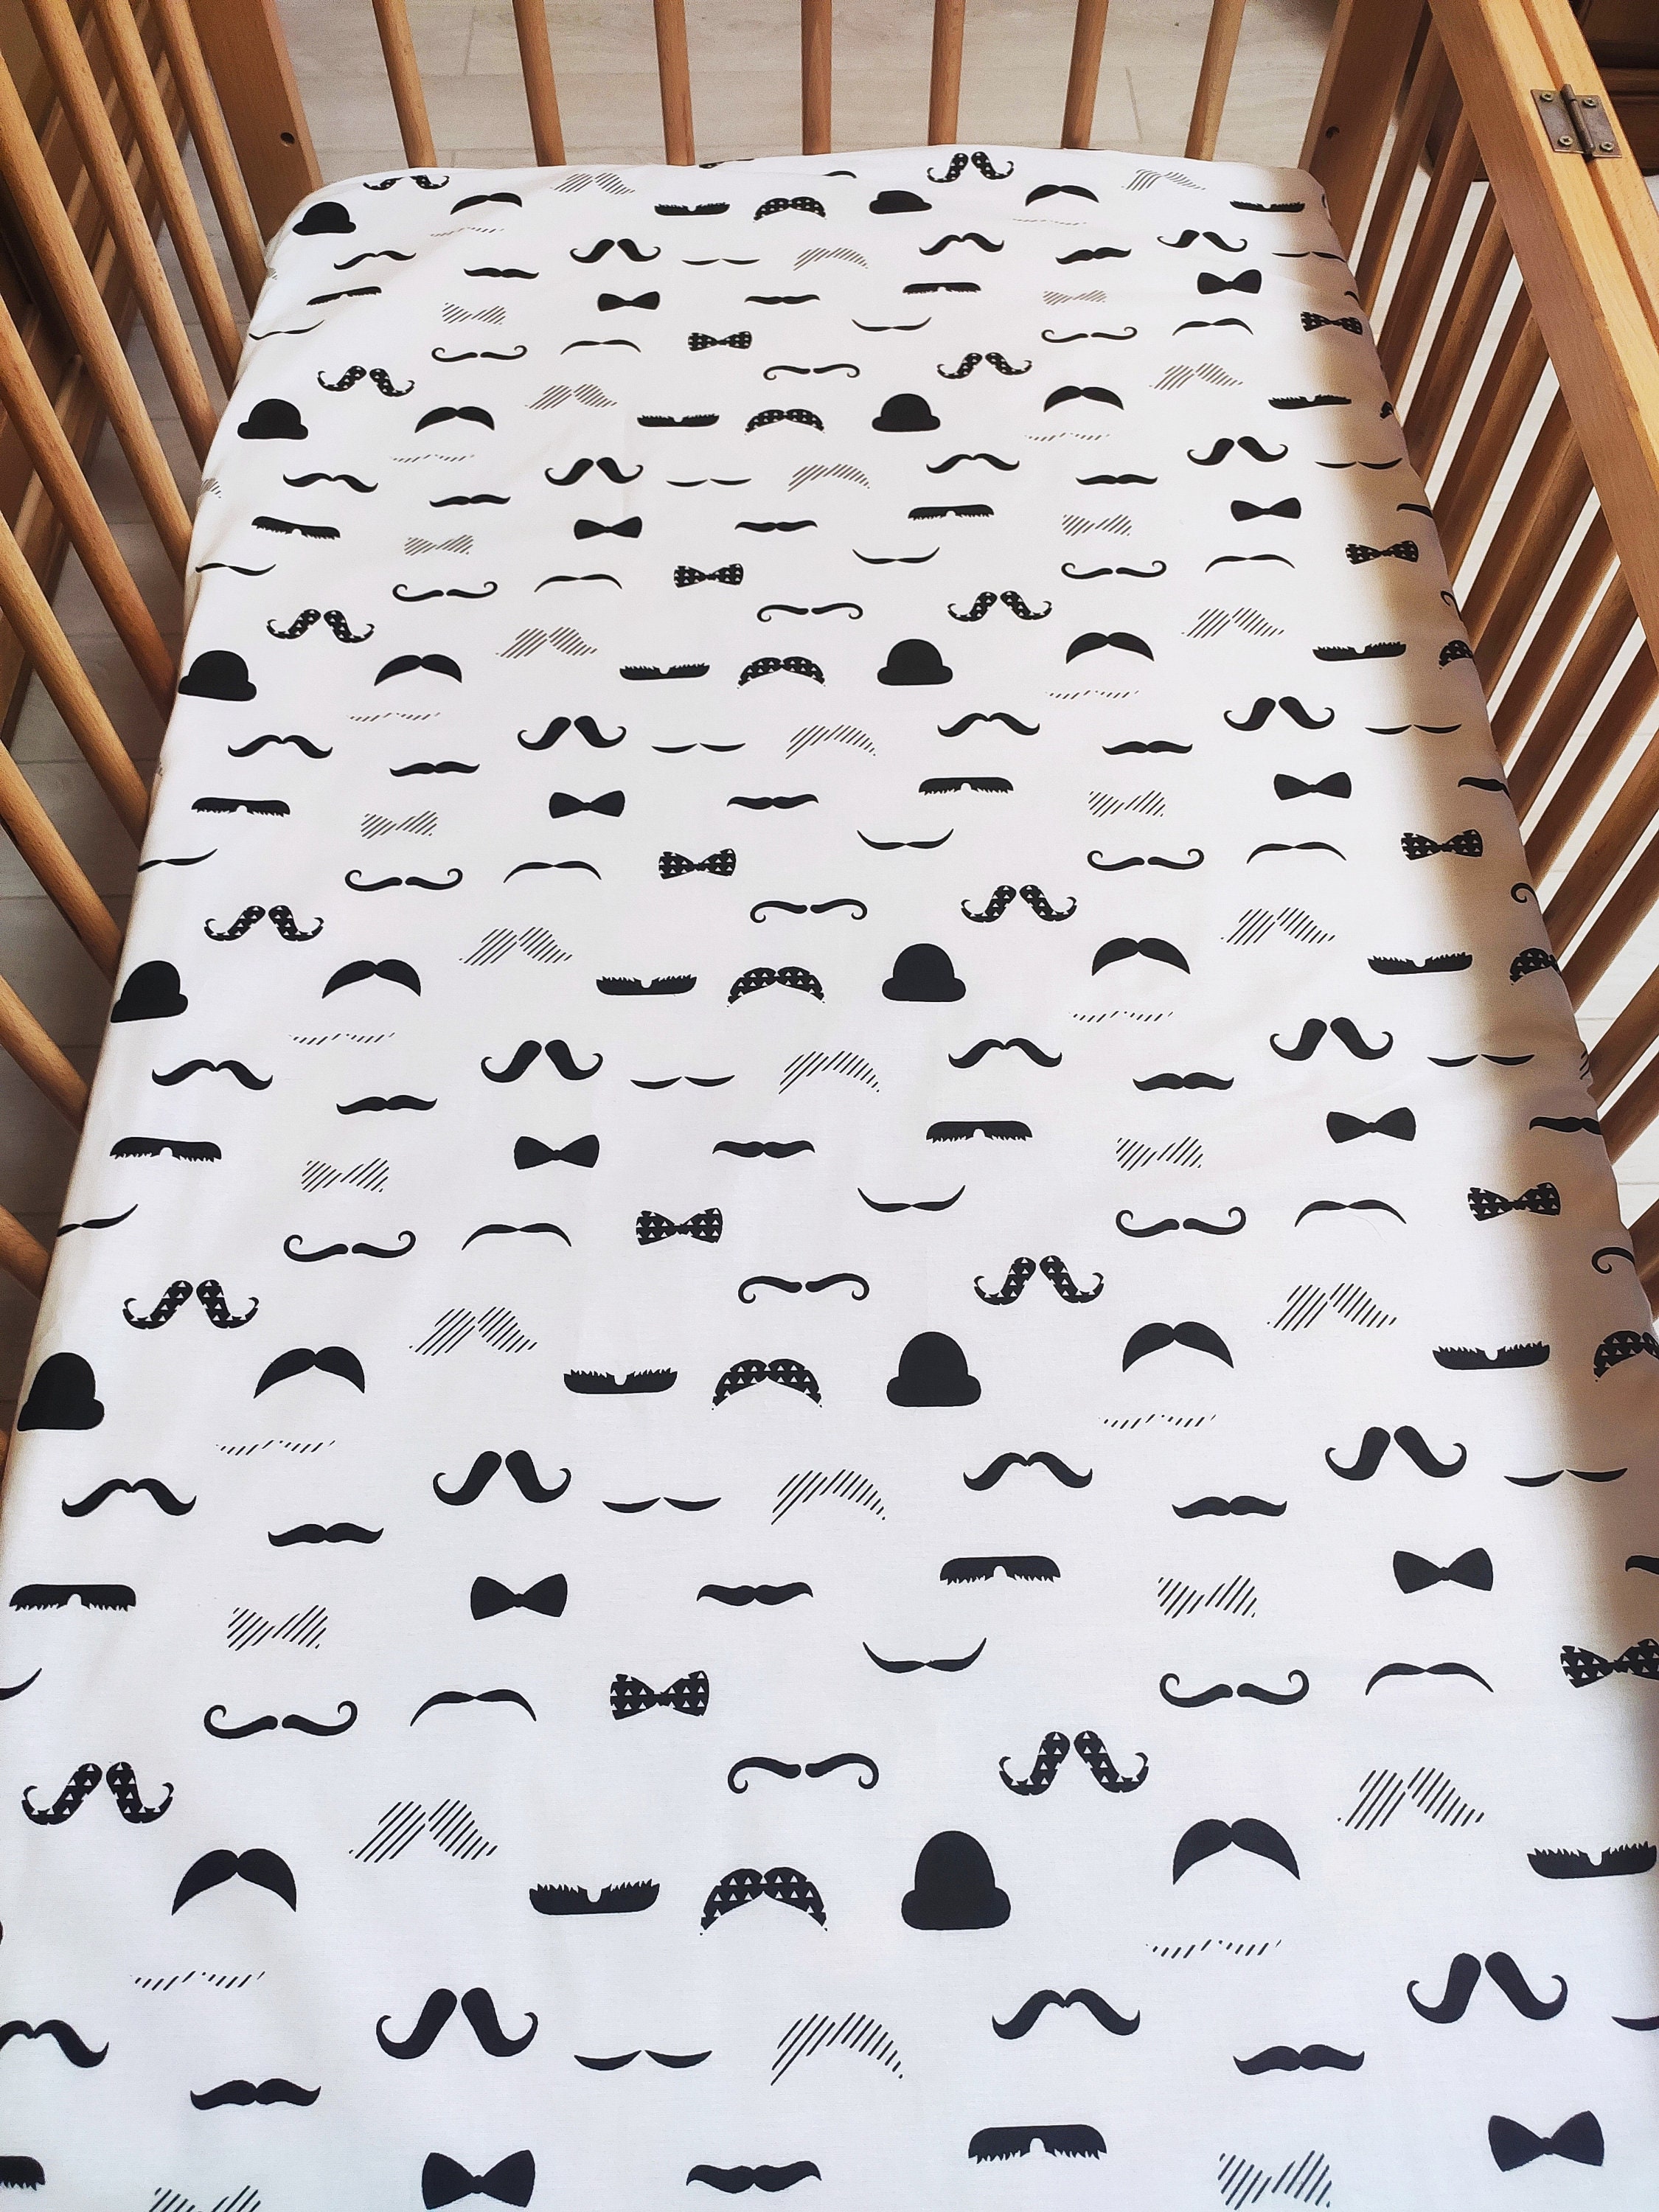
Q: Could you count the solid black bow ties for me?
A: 12